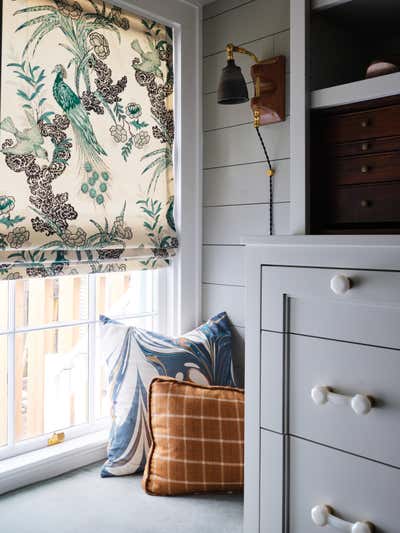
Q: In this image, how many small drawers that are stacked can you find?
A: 4